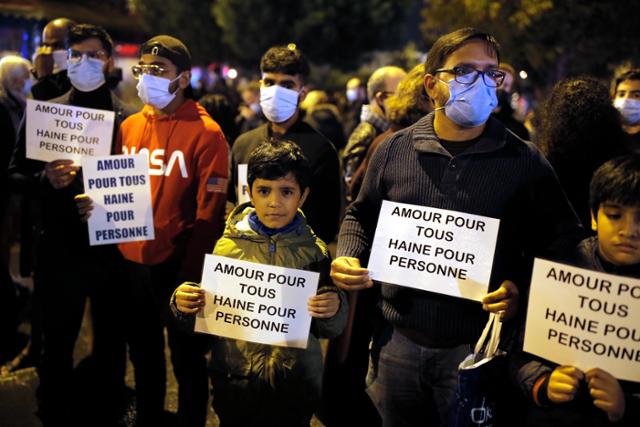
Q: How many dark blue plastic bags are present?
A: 1